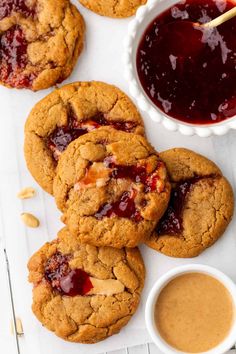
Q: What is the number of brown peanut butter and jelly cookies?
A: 6